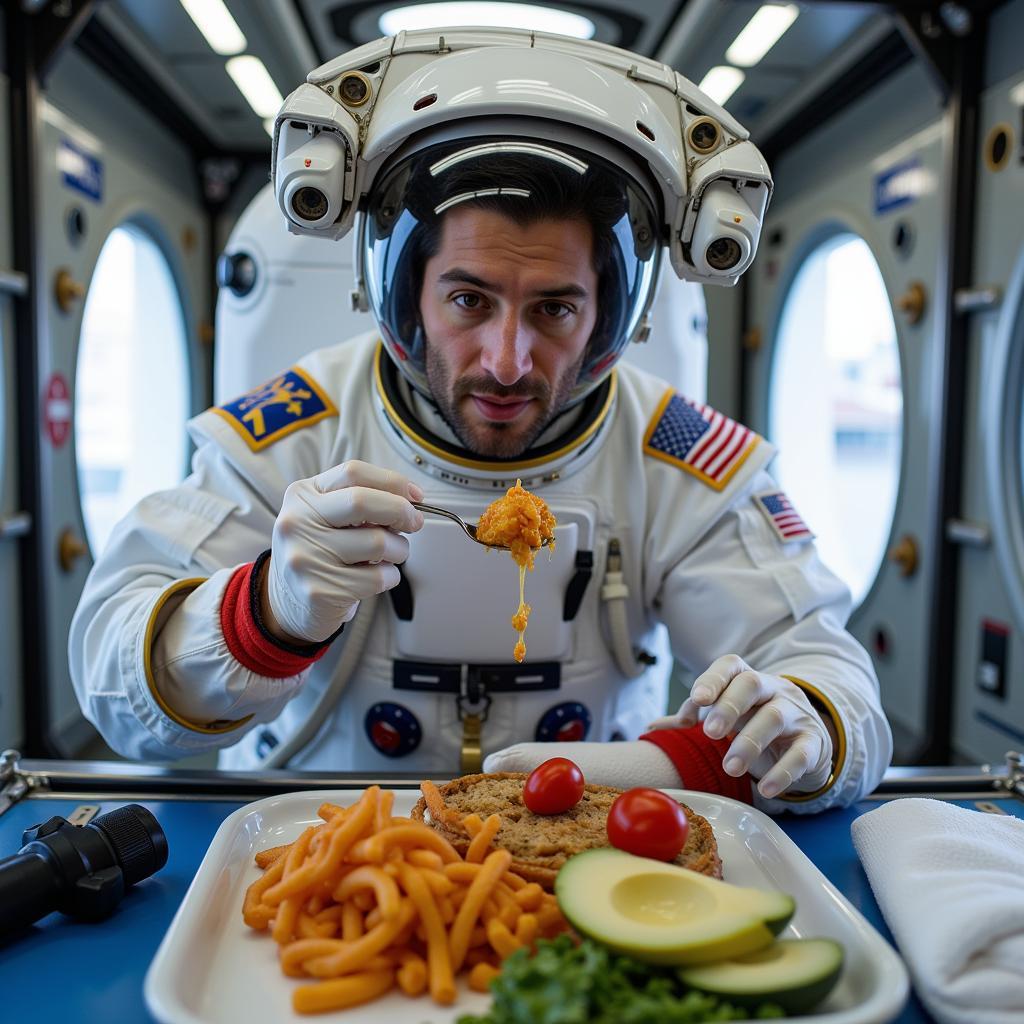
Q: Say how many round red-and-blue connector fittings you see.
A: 2